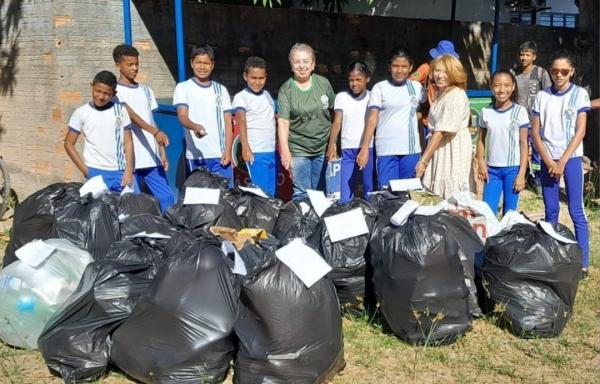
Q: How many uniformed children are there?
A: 8